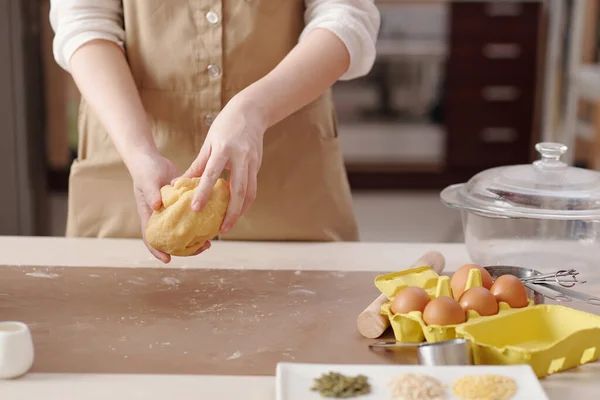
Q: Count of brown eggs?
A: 5